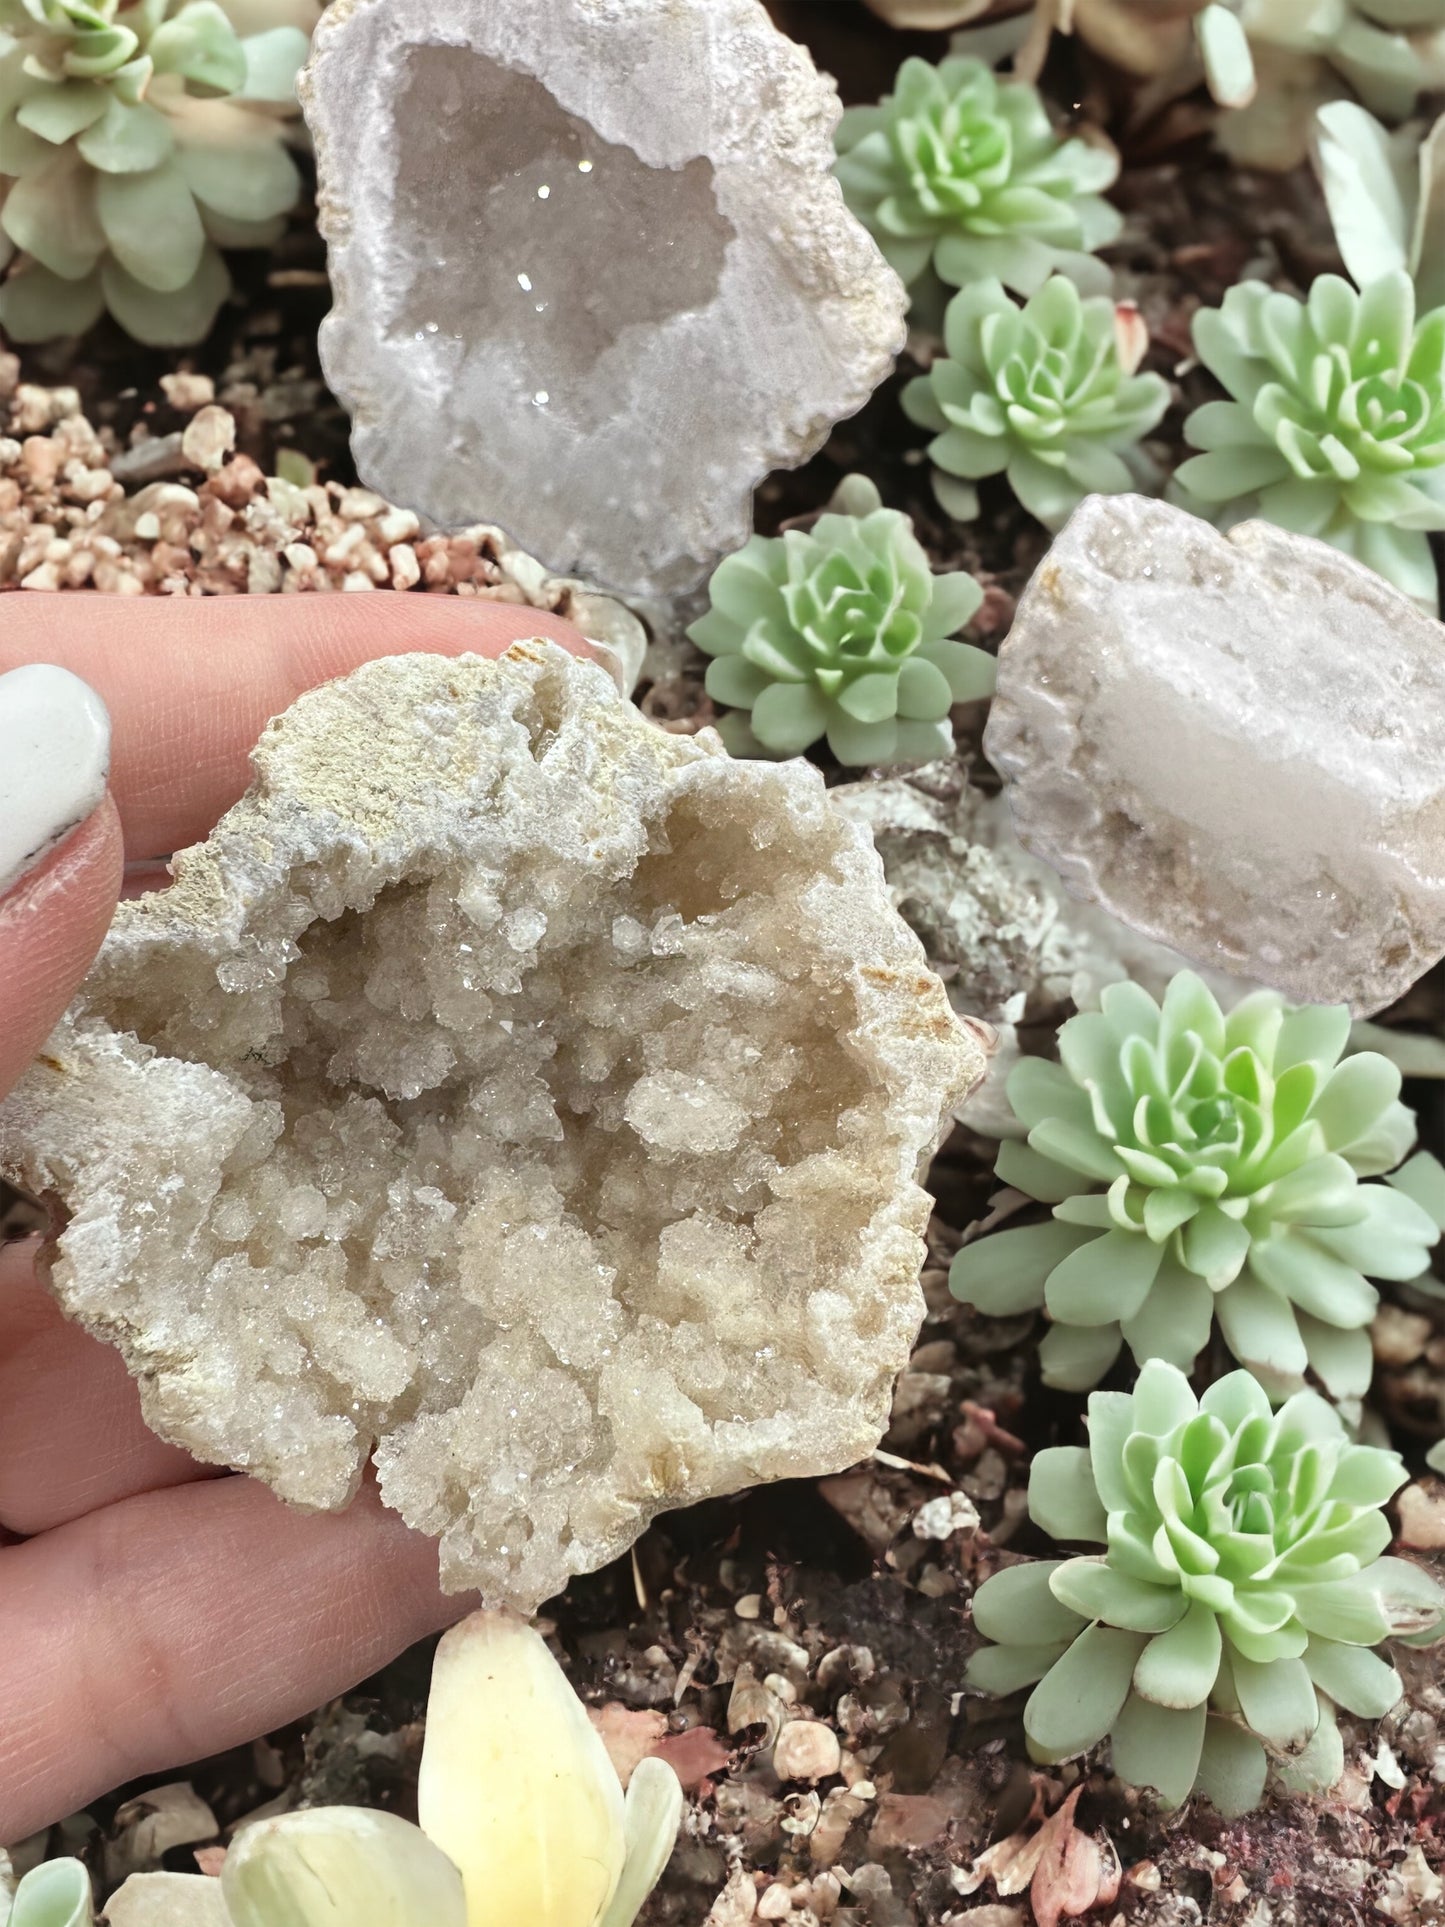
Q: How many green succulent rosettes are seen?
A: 7